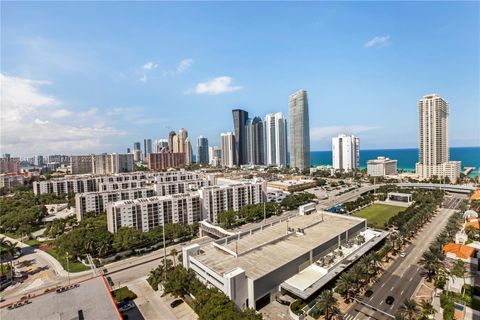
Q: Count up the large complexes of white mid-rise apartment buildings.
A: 1